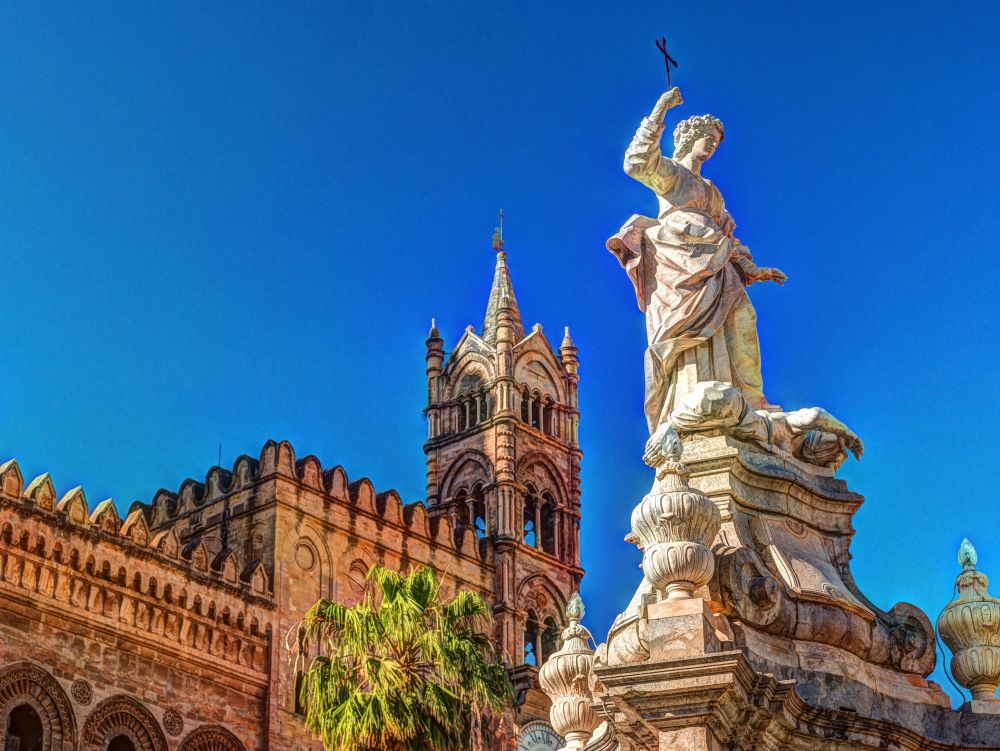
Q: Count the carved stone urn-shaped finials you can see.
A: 3